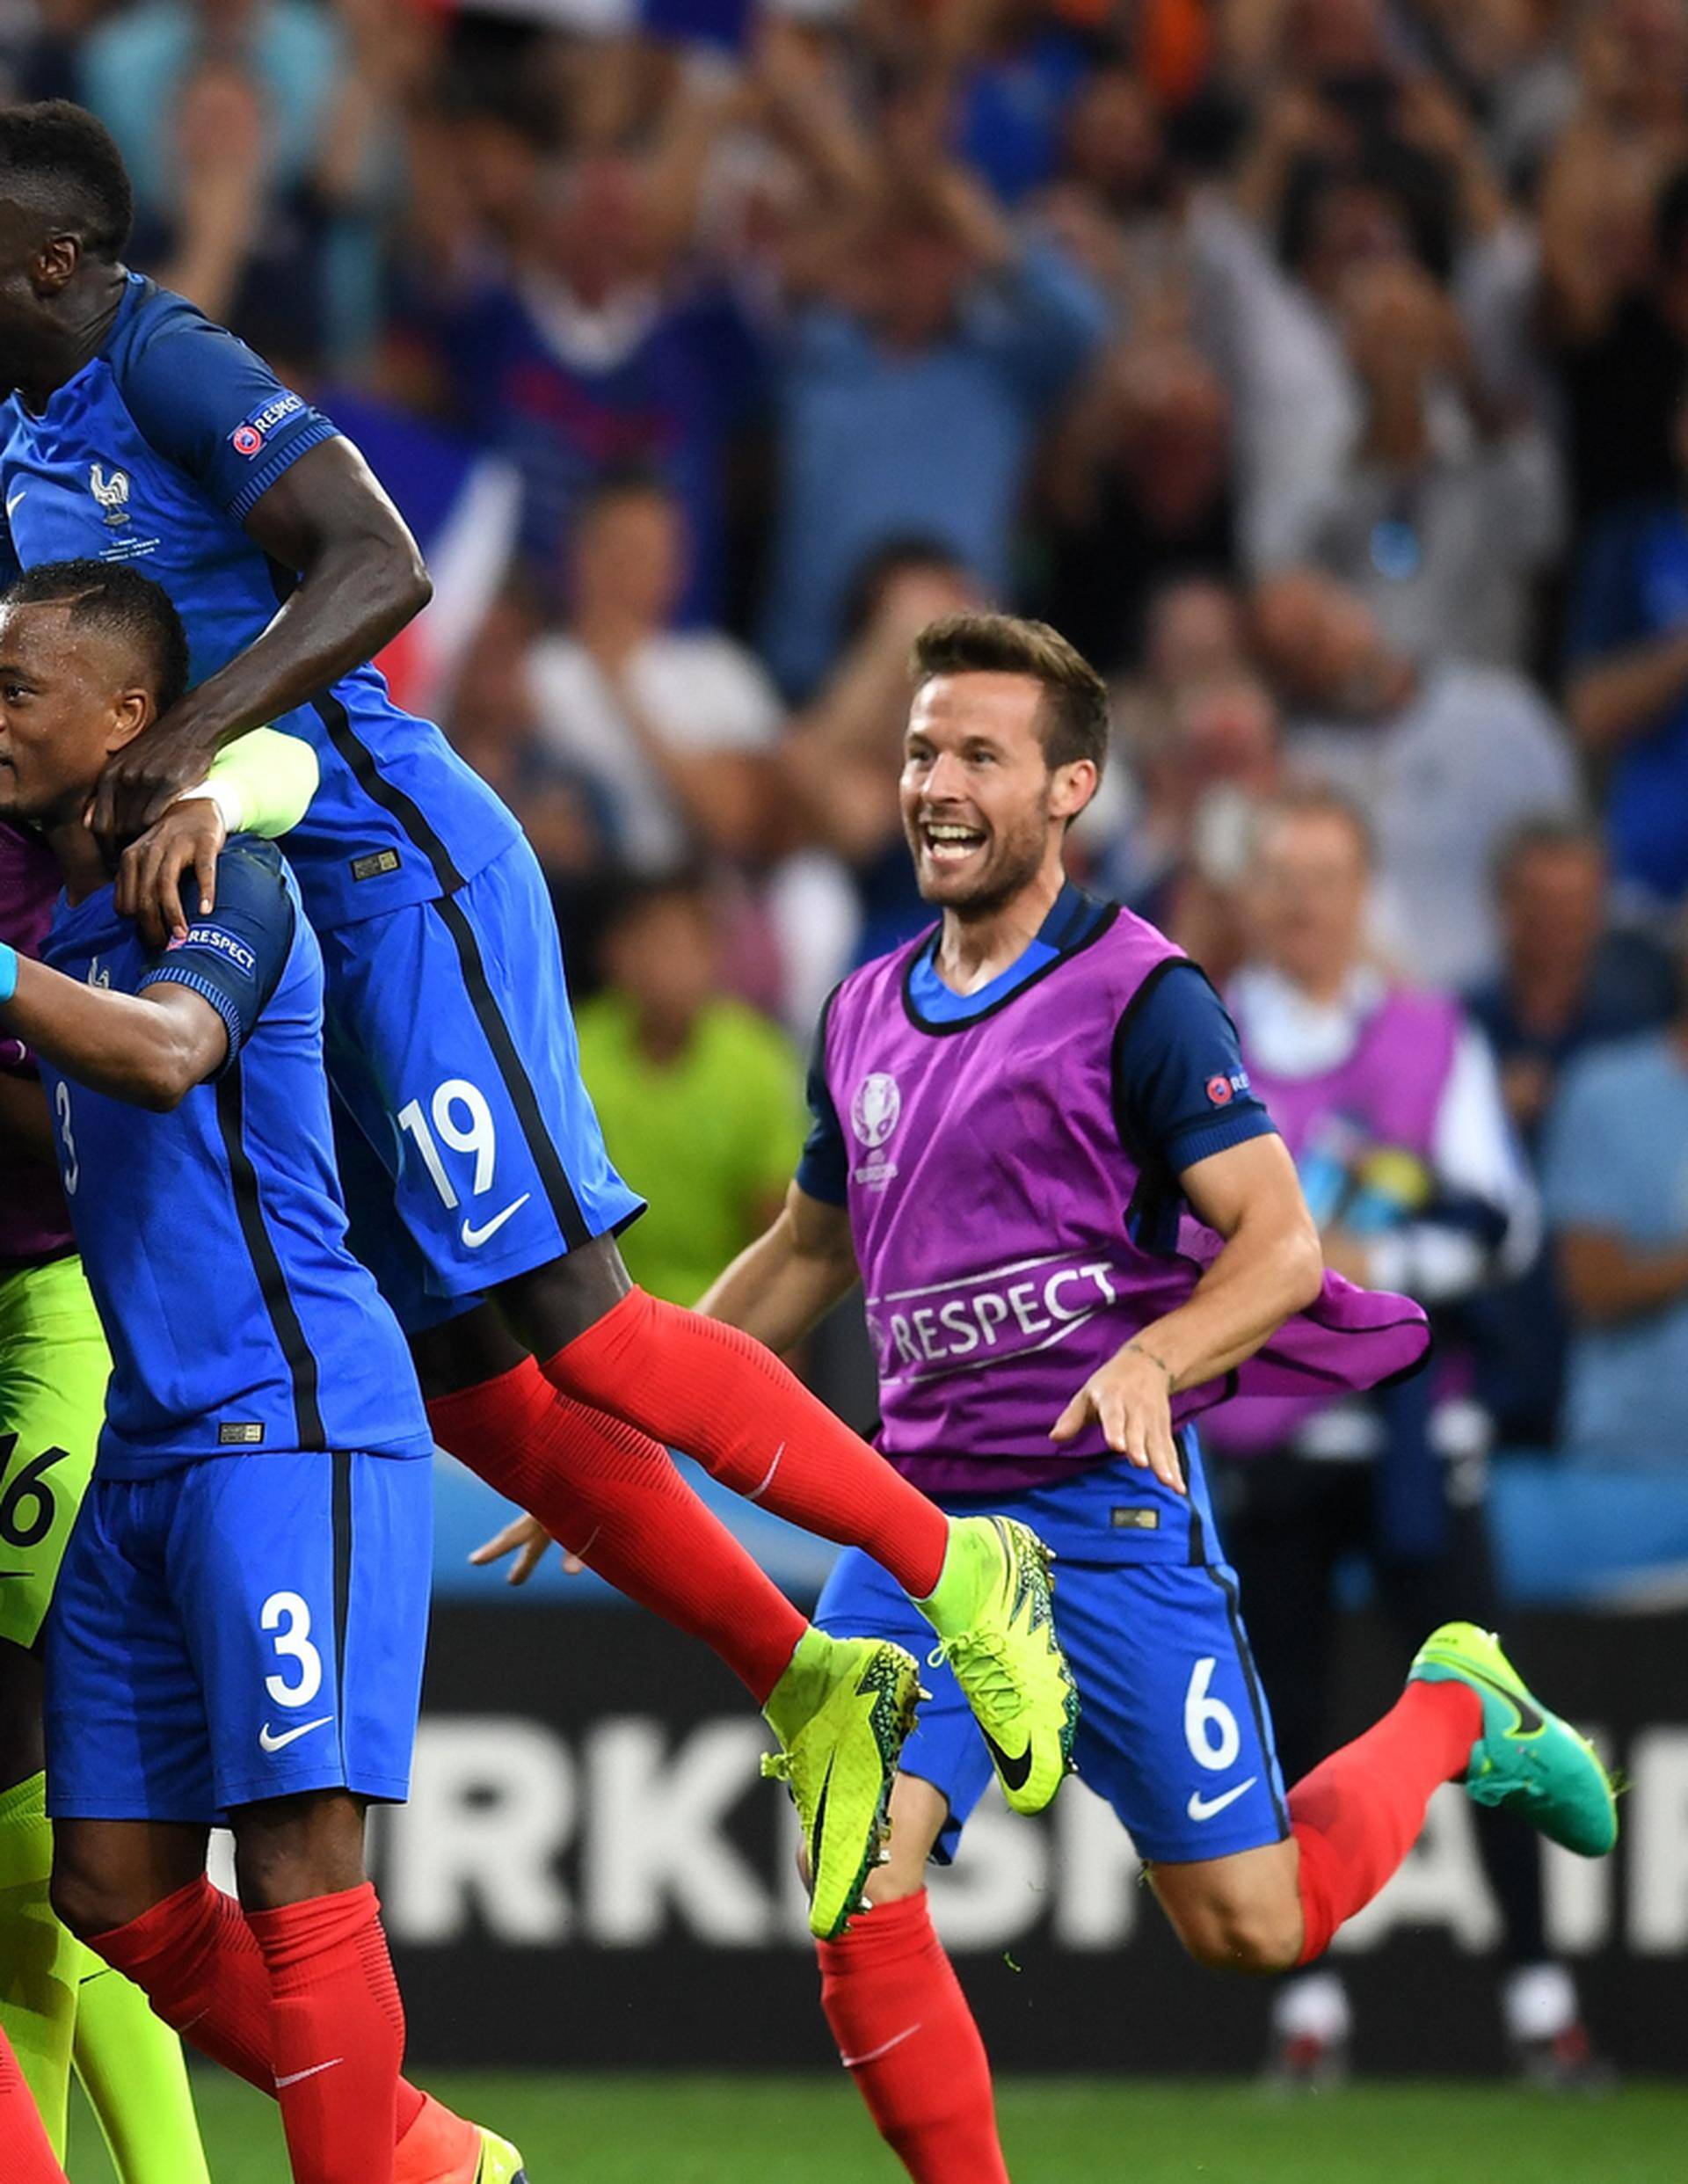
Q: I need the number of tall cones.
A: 0